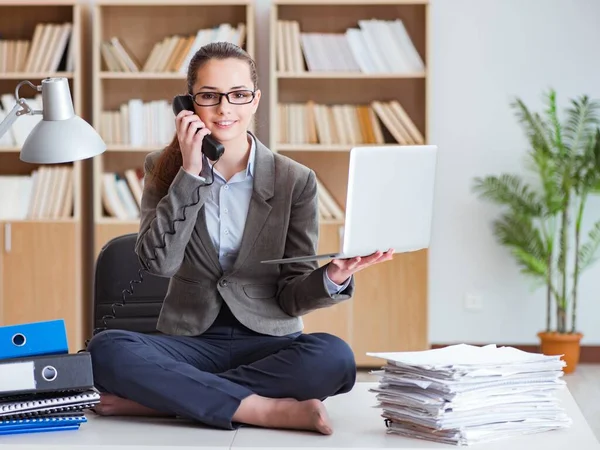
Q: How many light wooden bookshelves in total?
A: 3